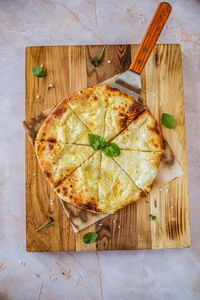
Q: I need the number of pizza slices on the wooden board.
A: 8